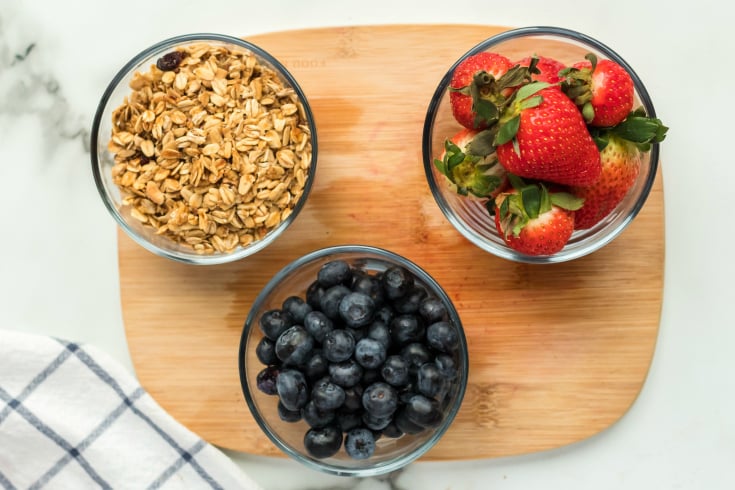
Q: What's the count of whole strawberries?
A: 7